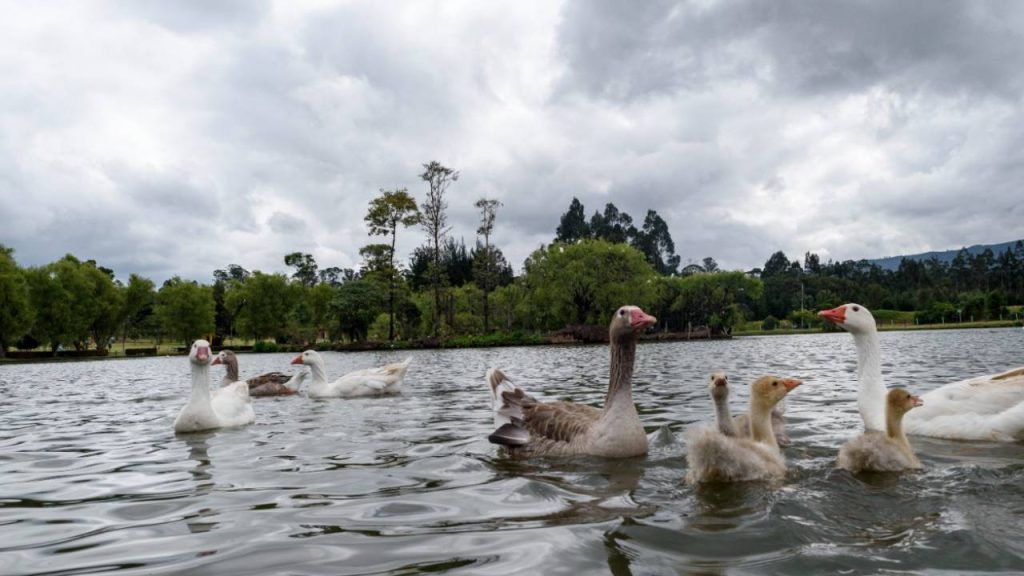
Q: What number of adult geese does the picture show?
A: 5